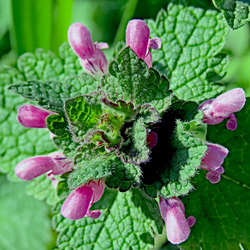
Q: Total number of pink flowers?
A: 8